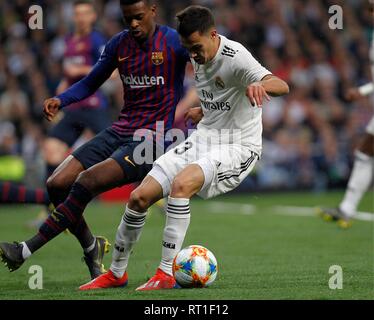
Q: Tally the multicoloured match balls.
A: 1